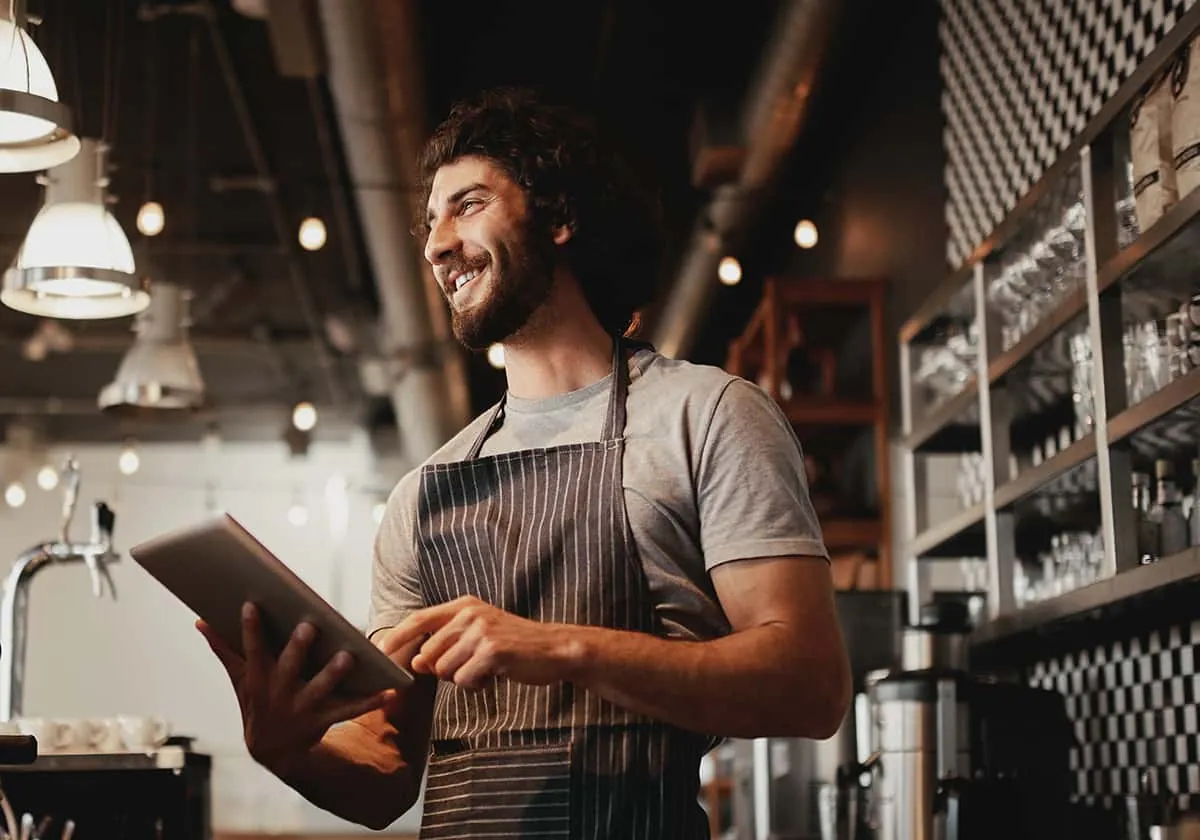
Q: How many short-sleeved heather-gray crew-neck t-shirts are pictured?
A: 1